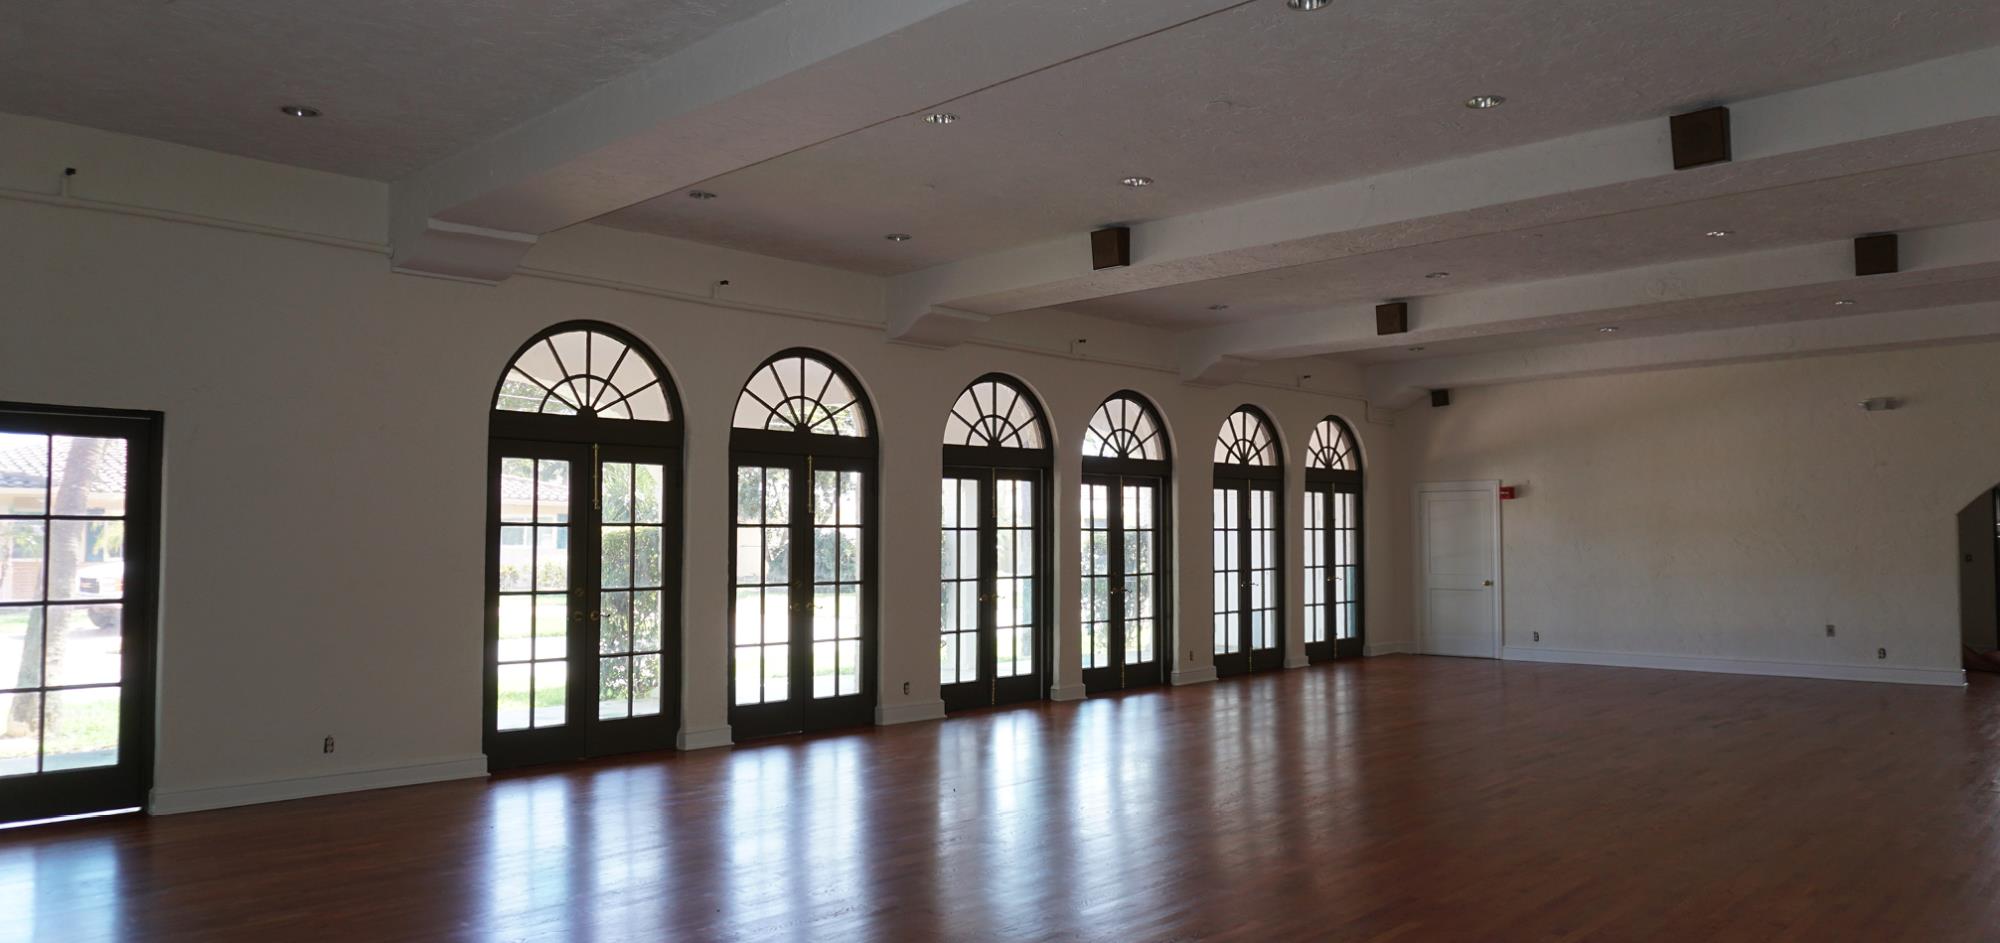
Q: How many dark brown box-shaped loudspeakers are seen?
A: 5